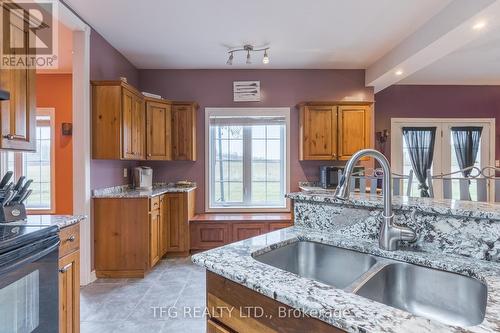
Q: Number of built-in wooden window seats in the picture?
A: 1